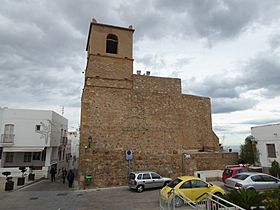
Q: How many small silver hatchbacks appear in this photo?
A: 1